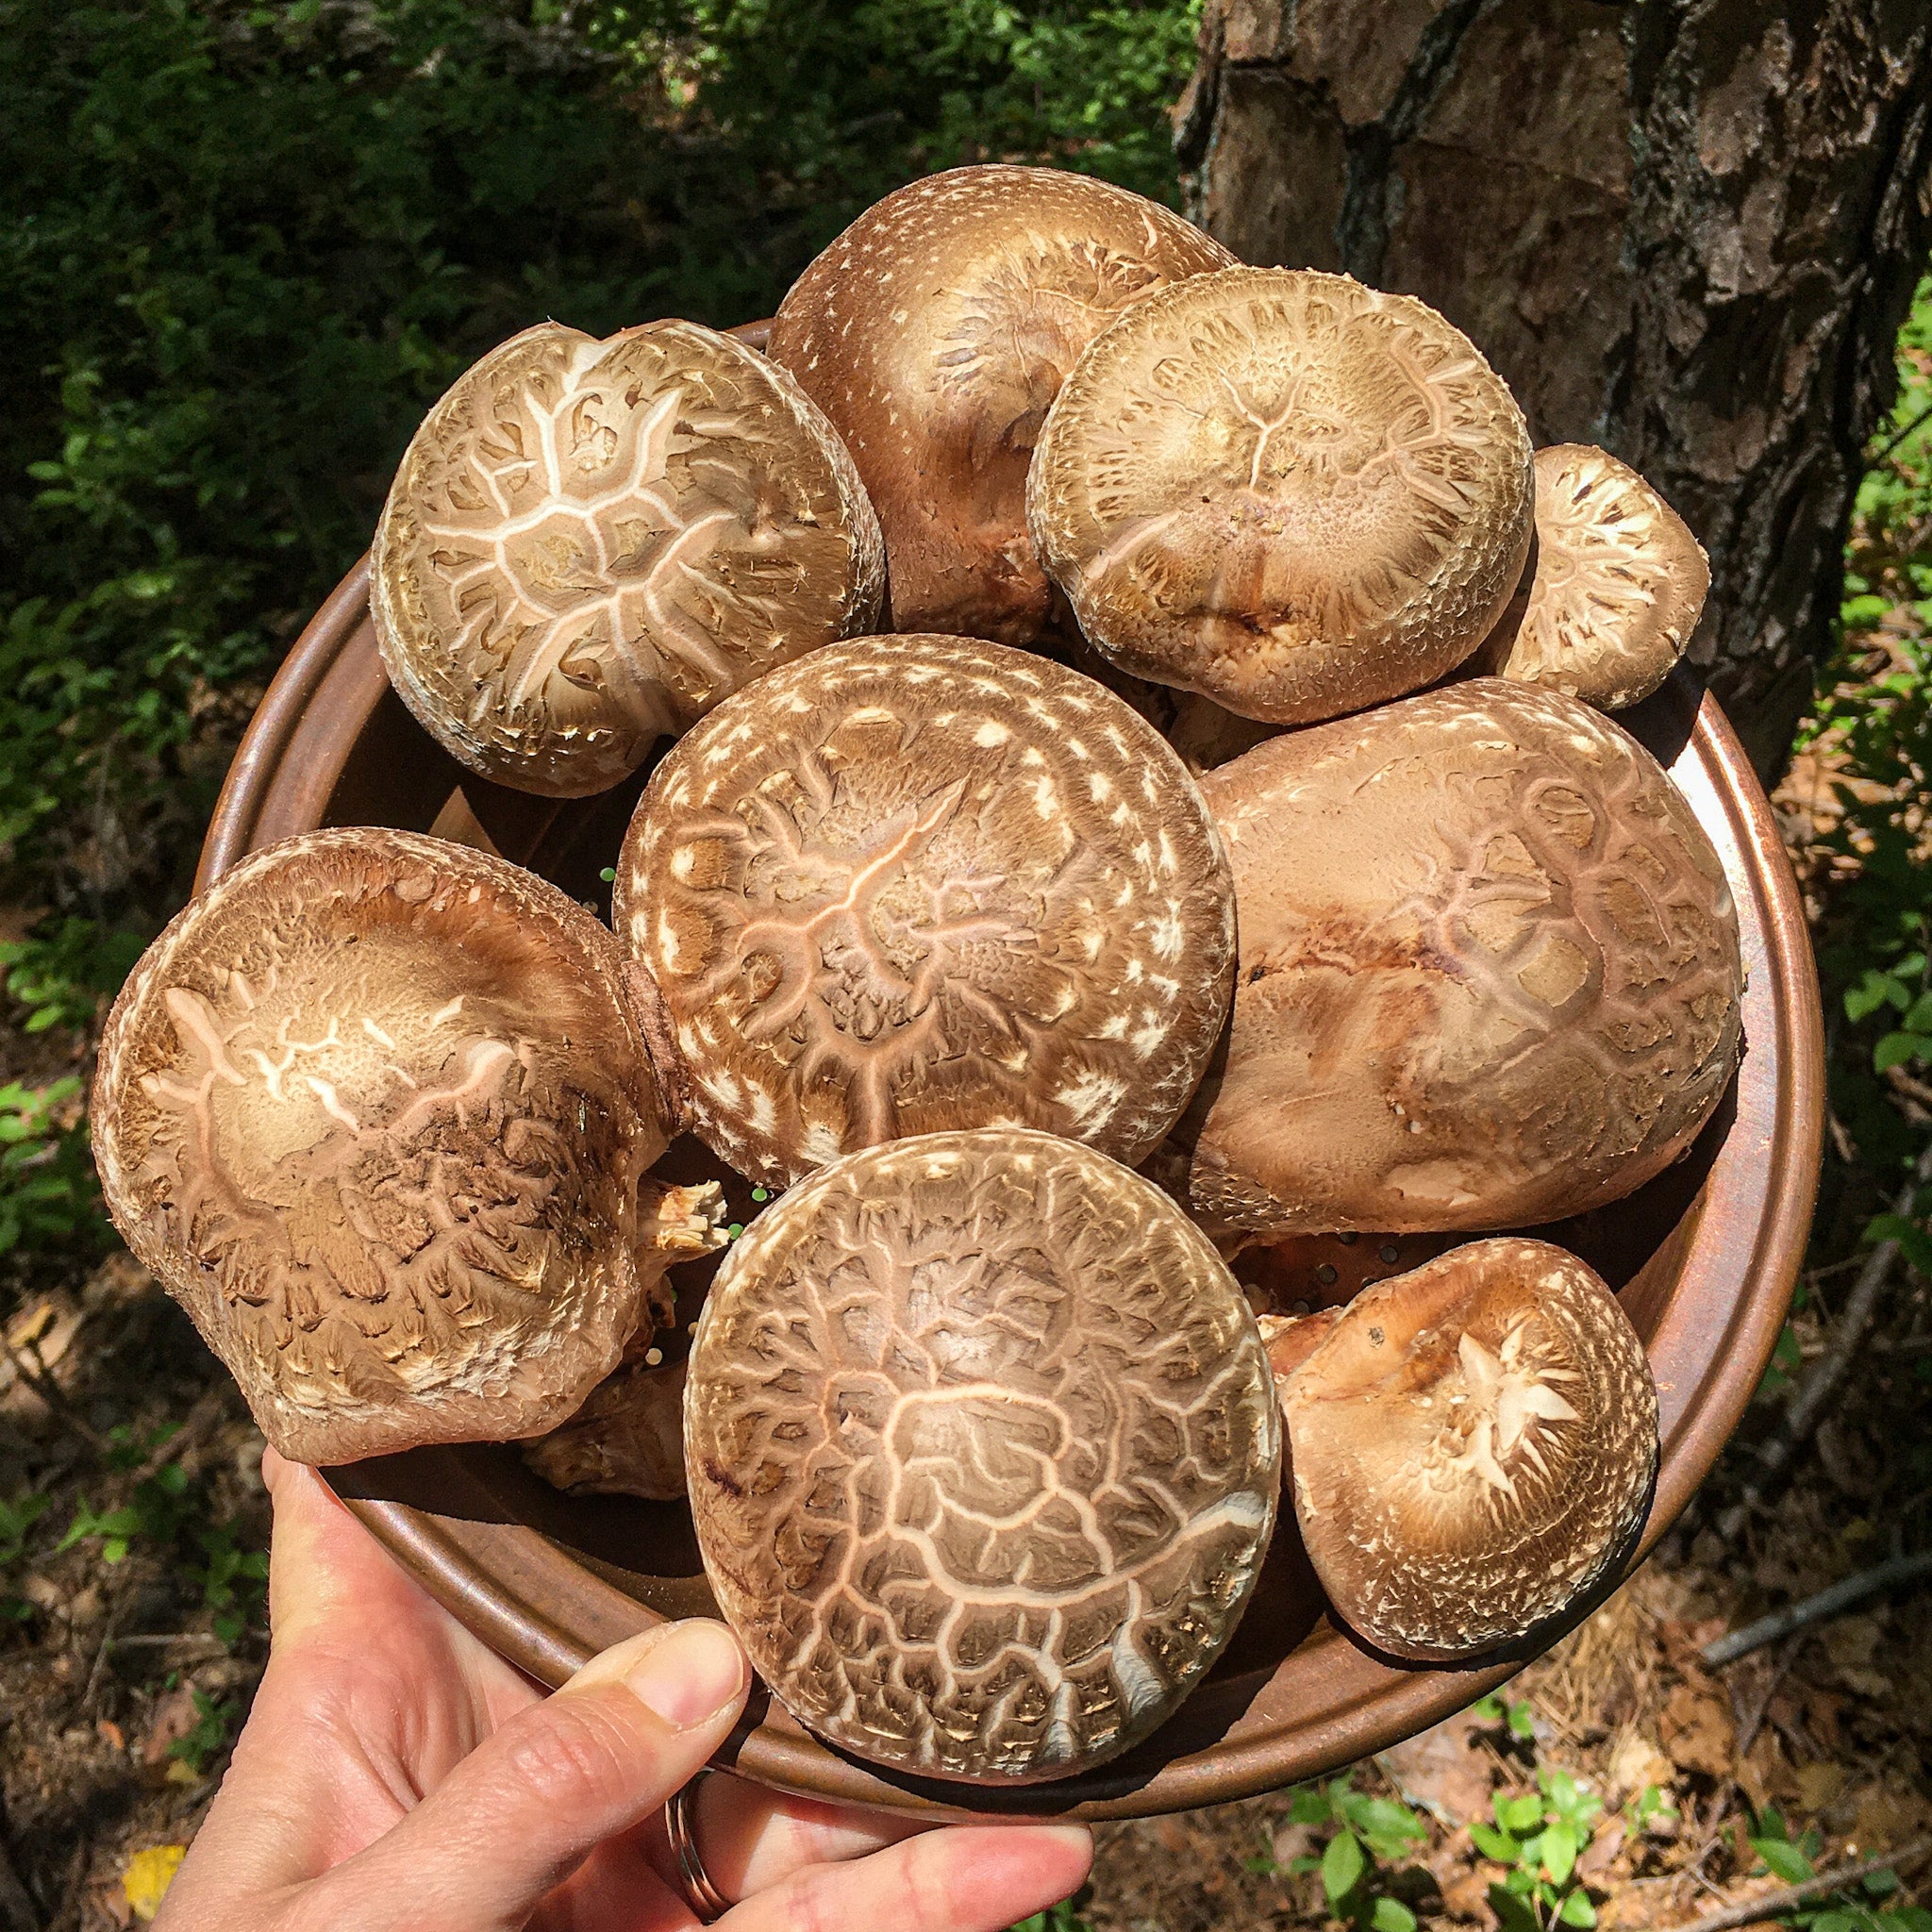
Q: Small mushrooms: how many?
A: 2